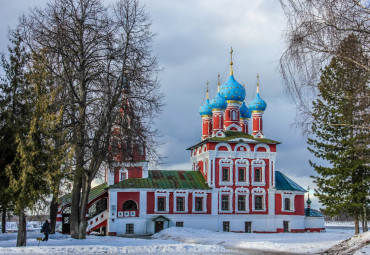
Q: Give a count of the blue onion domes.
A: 5